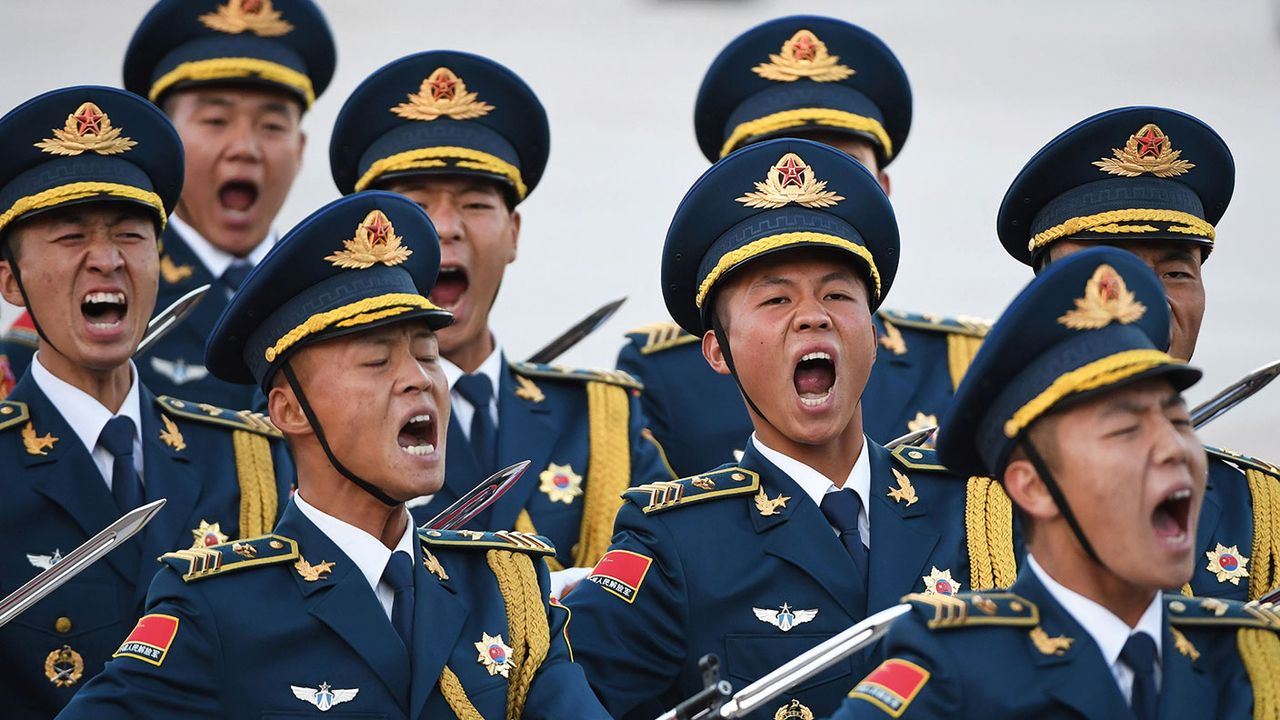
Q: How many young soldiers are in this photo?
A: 8